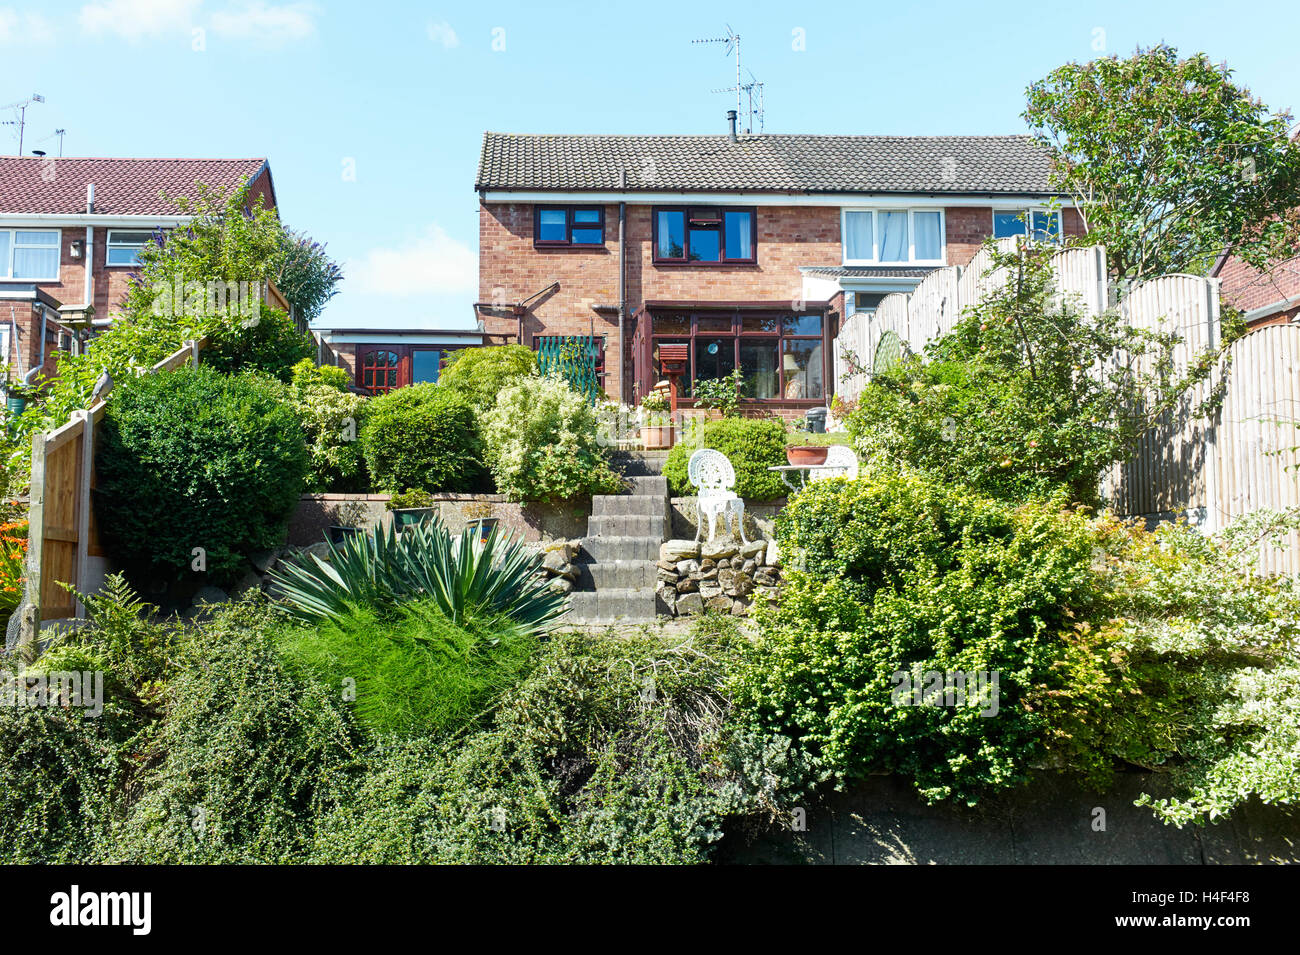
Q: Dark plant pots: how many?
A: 3